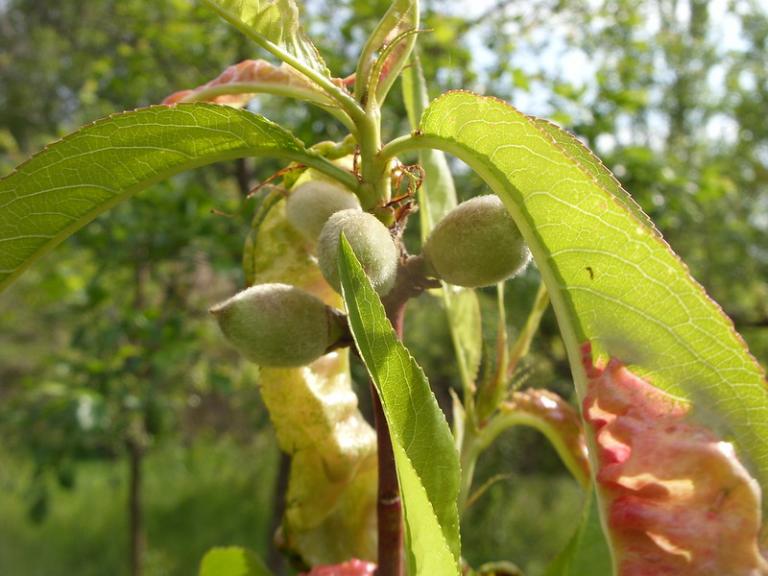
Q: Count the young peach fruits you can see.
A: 4